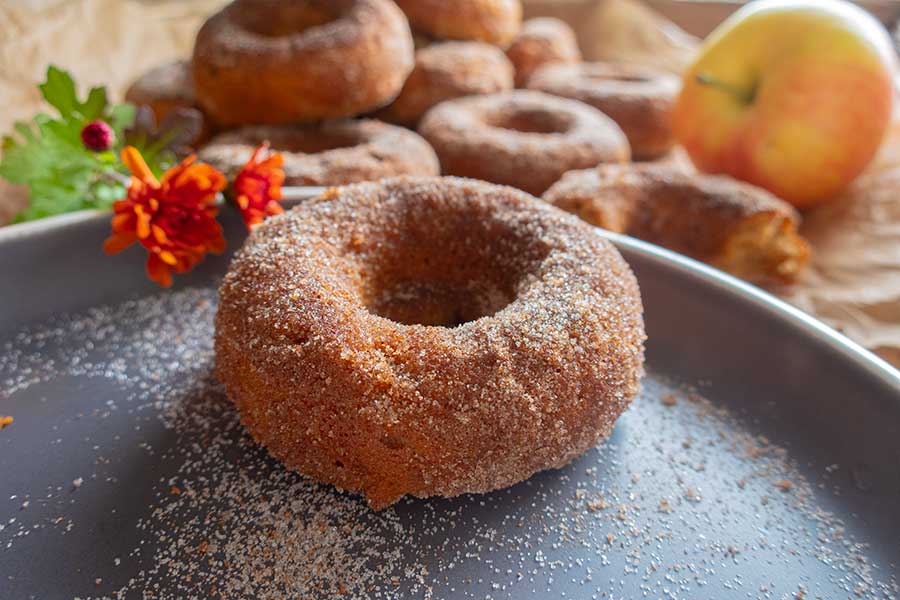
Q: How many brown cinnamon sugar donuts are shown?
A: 10